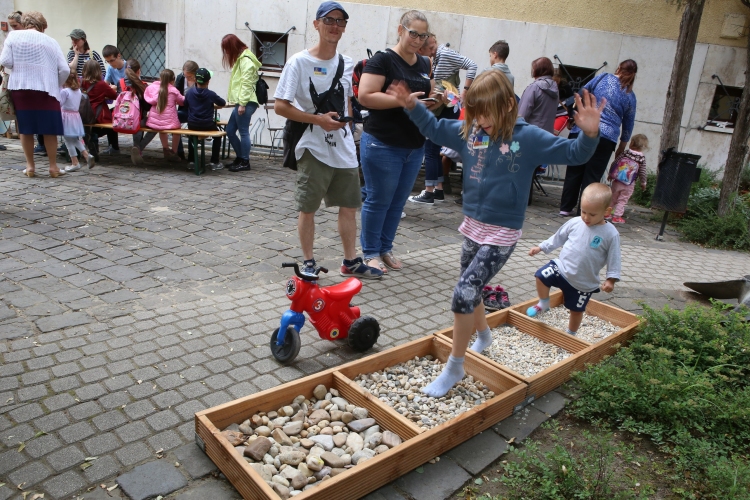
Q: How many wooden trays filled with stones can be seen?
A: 4